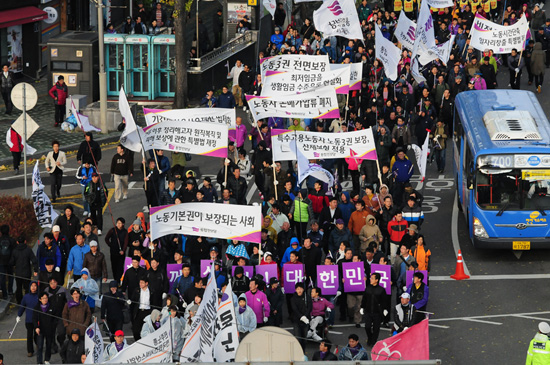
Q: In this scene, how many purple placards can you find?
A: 10